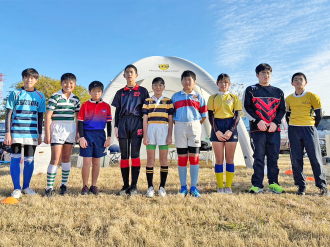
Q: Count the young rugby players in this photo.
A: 9